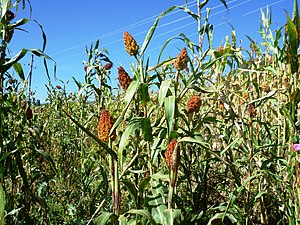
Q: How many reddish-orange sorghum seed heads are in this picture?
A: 6